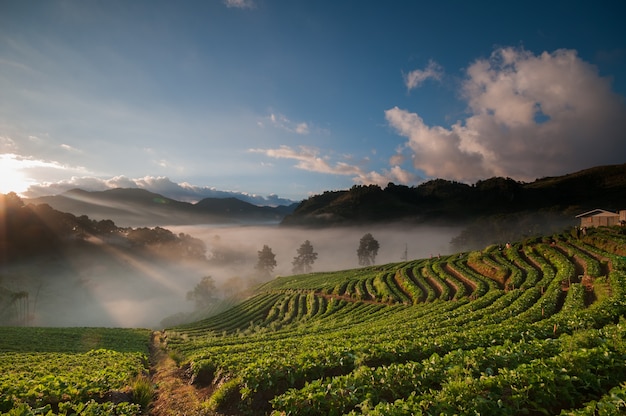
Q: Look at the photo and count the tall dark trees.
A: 3